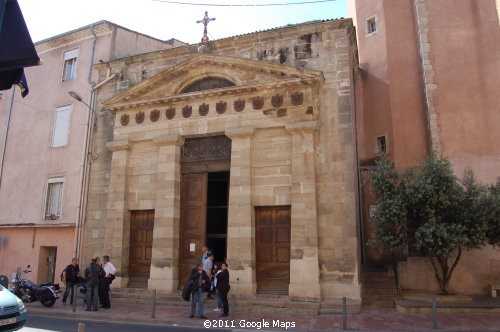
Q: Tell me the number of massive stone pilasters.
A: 4